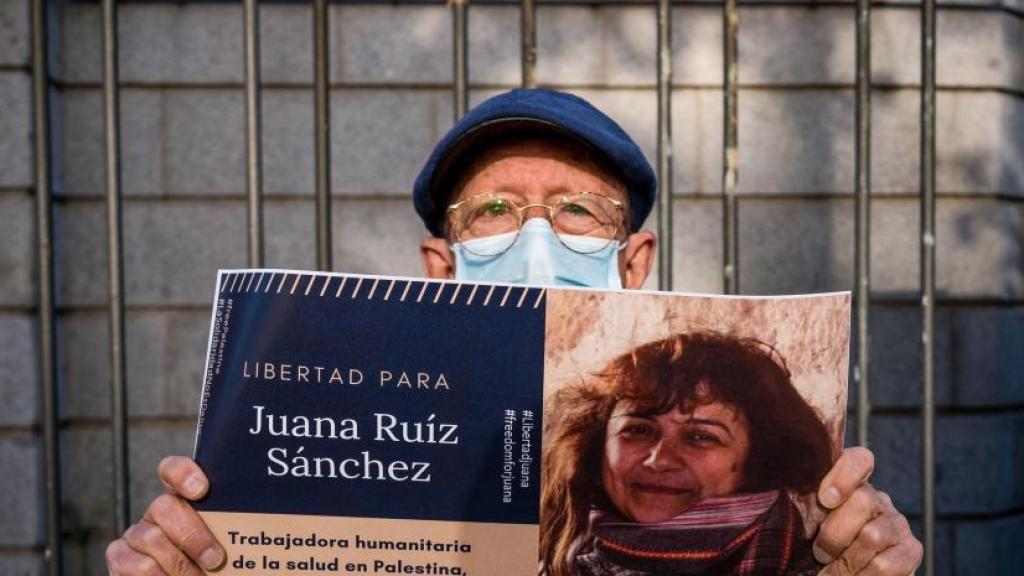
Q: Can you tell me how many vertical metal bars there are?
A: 10